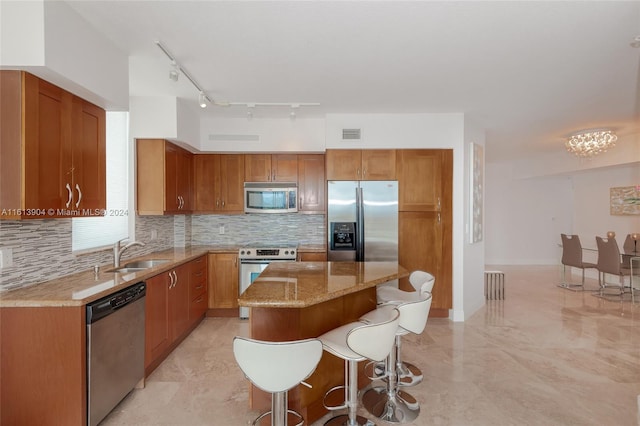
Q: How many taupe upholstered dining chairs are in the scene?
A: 3